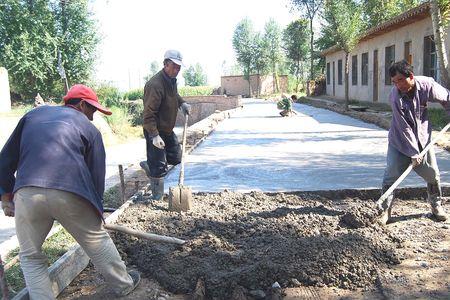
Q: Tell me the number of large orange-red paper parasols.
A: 0